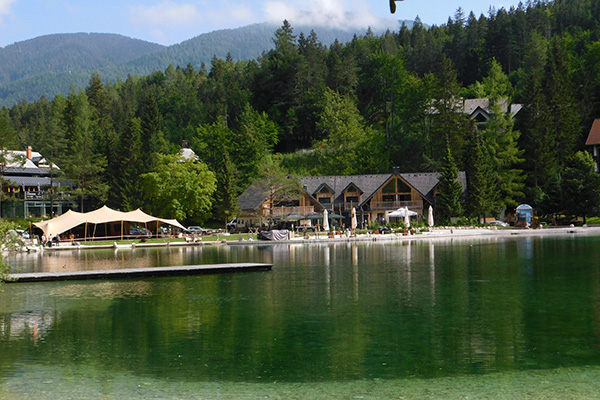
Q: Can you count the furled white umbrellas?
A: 4